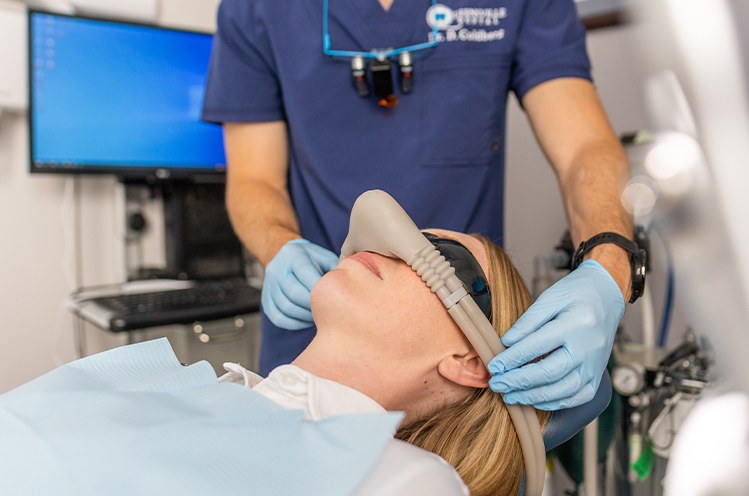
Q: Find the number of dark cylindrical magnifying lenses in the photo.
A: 2